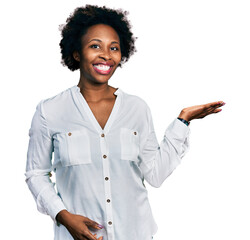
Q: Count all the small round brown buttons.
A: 7